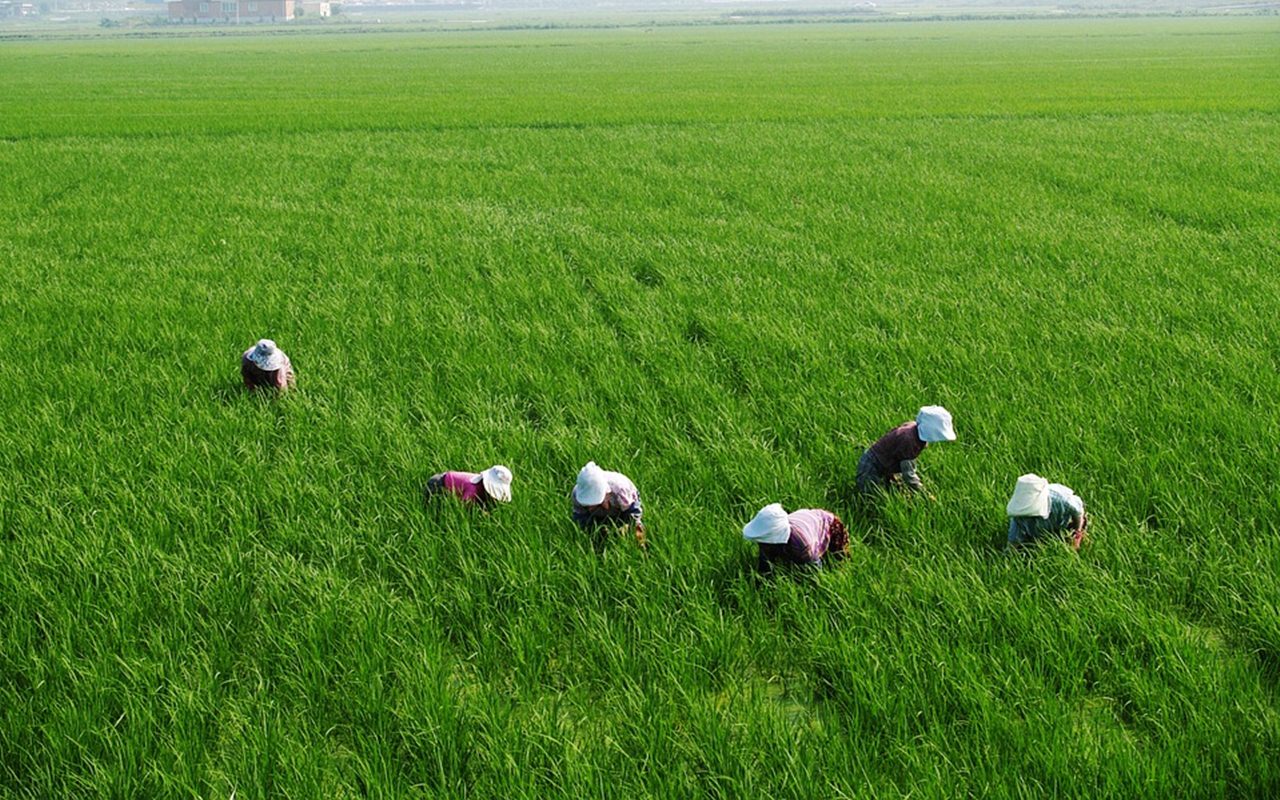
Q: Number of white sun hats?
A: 6